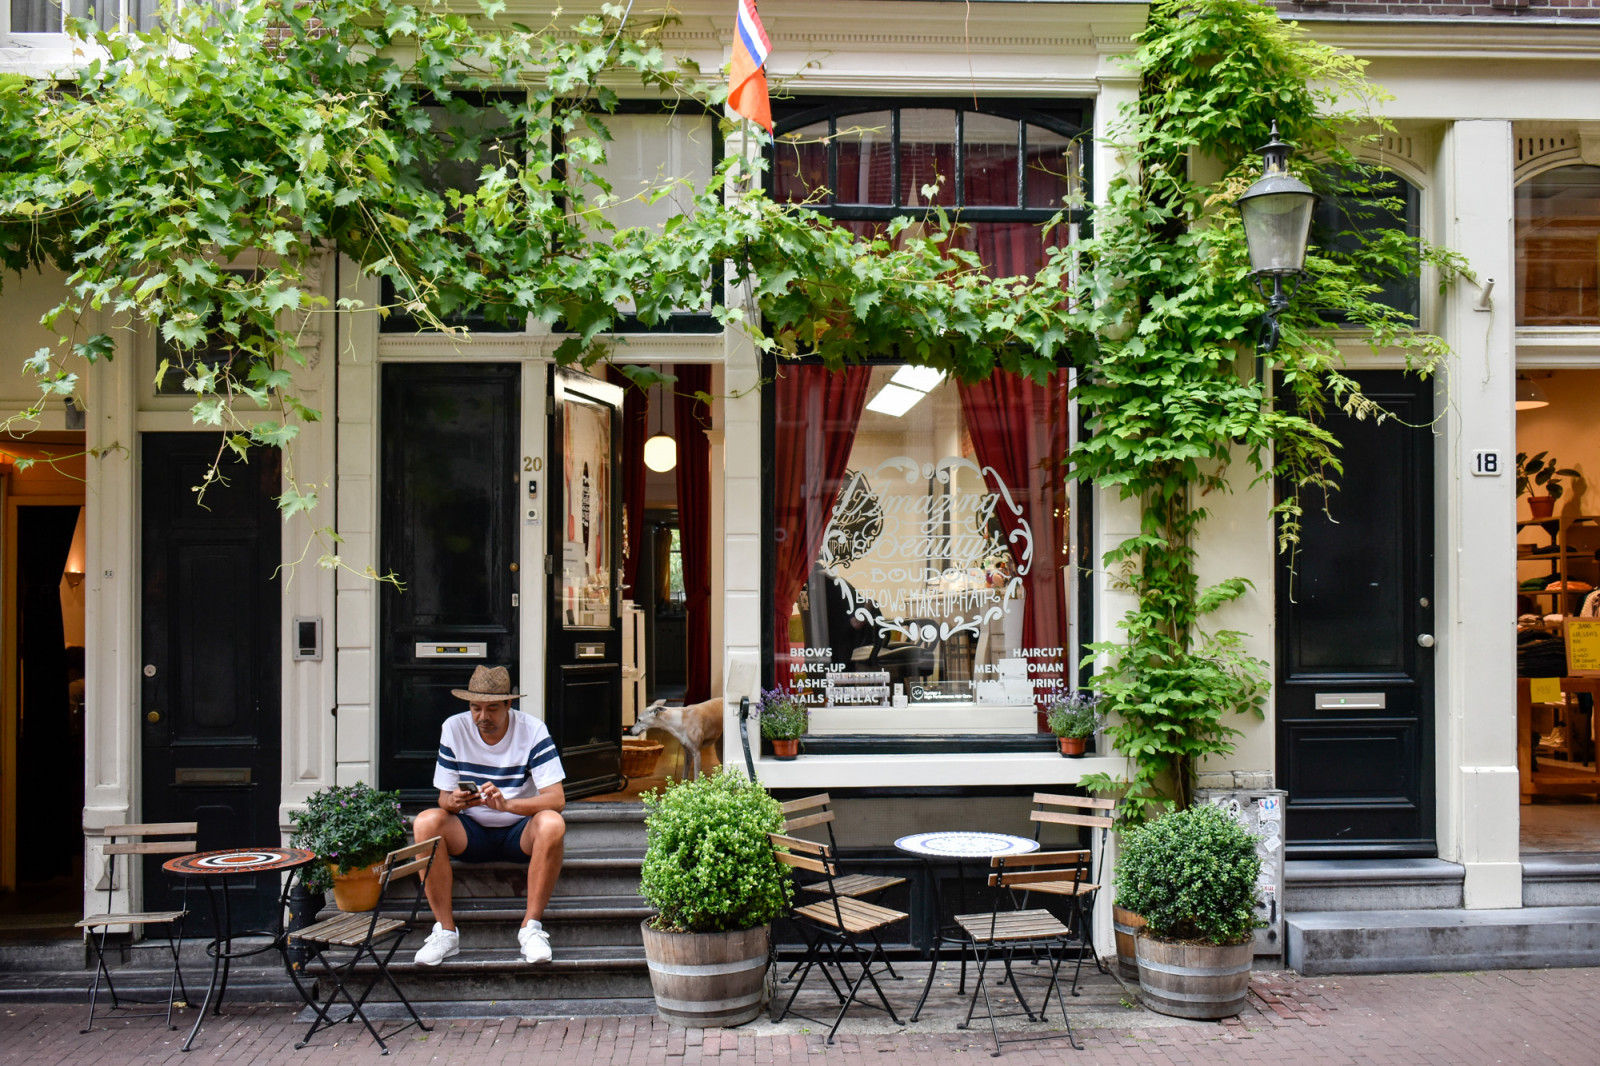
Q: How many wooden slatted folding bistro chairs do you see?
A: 6